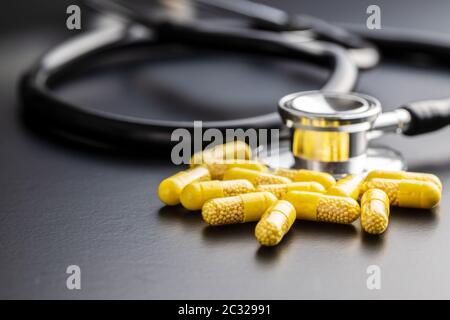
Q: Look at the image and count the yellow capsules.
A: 14